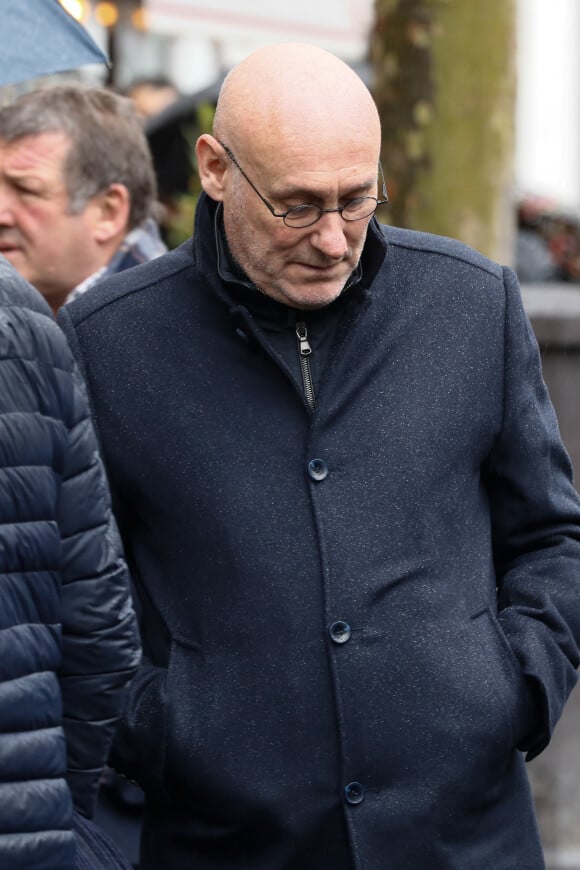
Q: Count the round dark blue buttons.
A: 3